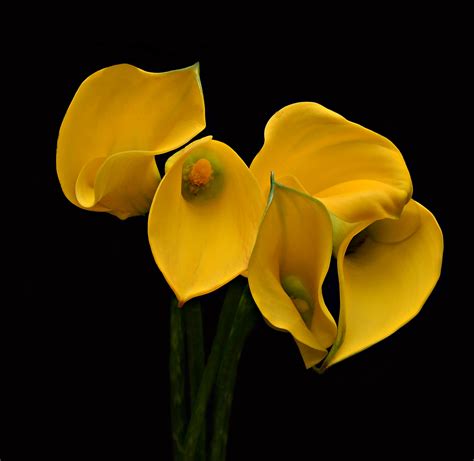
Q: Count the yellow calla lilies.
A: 5